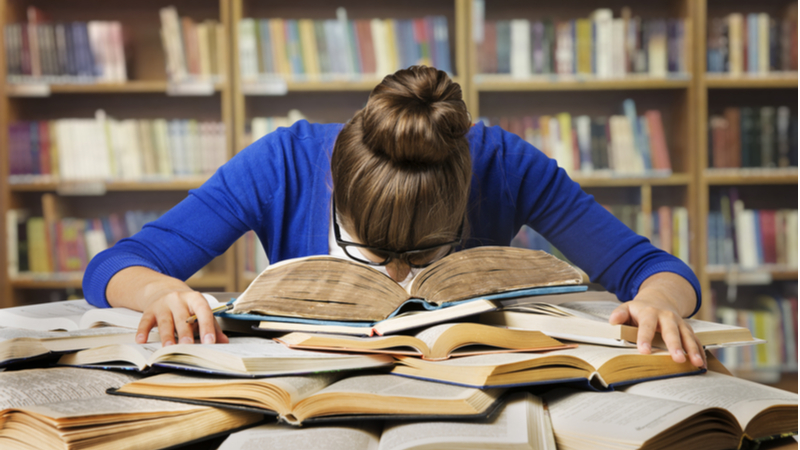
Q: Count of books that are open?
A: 12